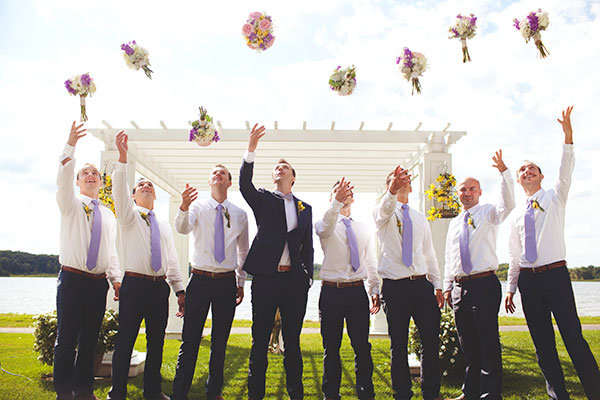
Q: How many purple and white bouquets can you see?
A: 7